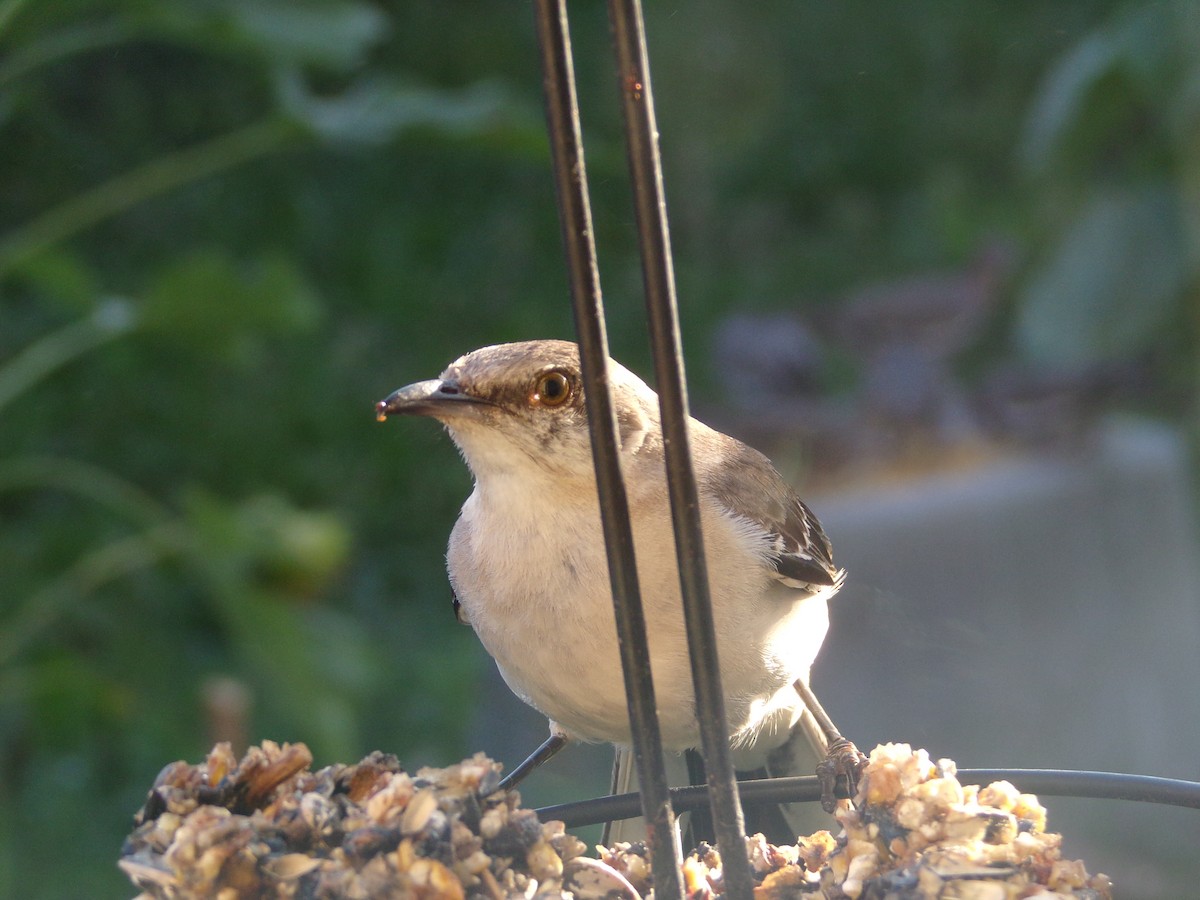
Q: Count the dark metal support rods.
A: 2